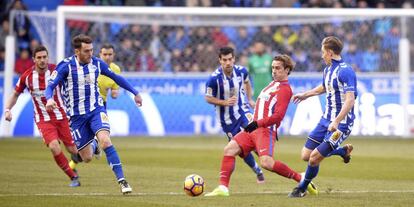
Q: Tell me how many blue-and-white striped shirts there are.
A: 3